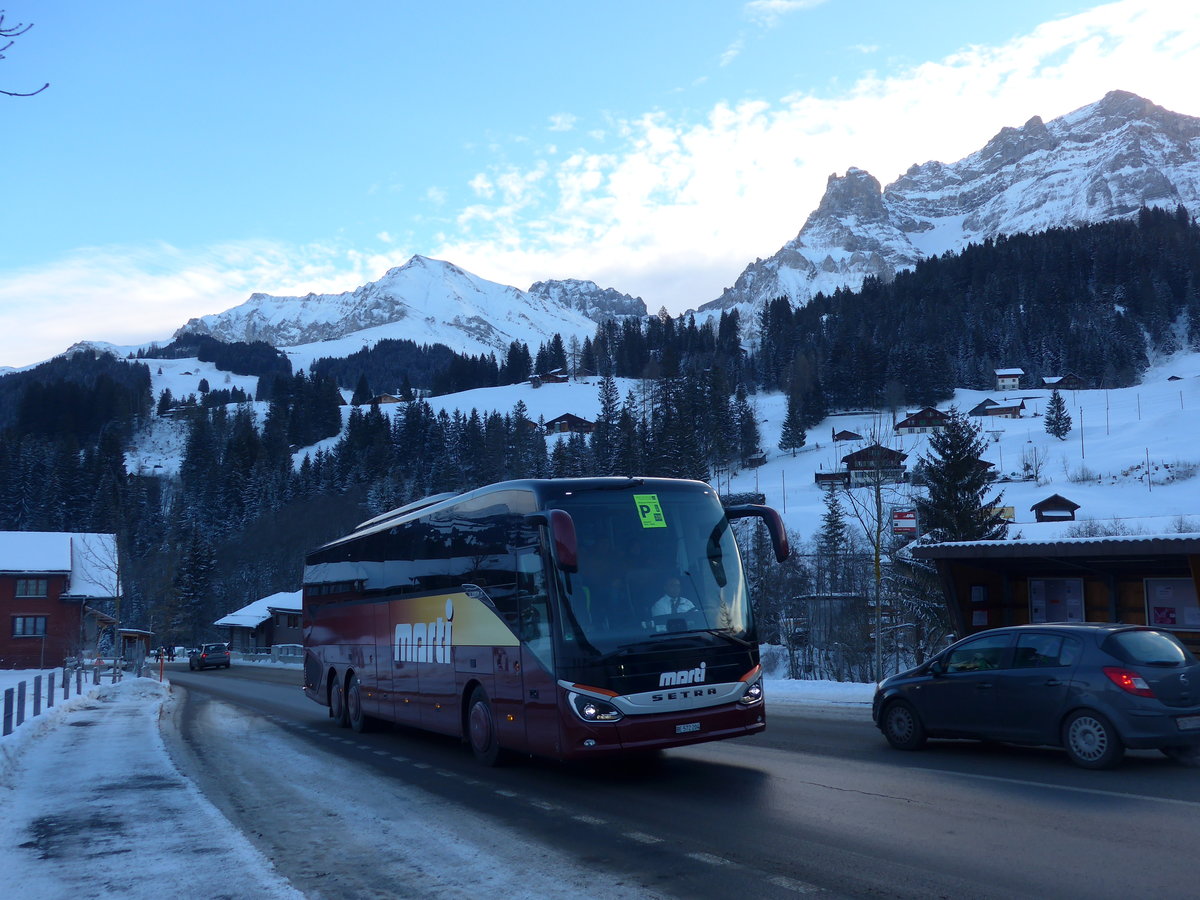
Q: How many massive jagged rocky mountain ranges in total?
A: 2